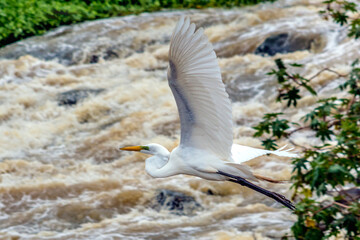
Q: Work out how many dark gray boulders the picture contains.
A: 3